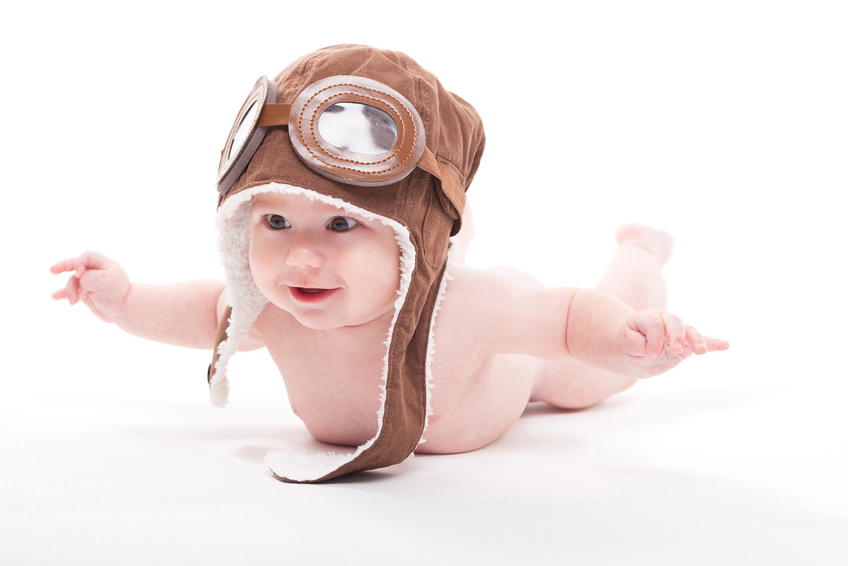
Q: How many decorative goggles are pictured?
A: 1